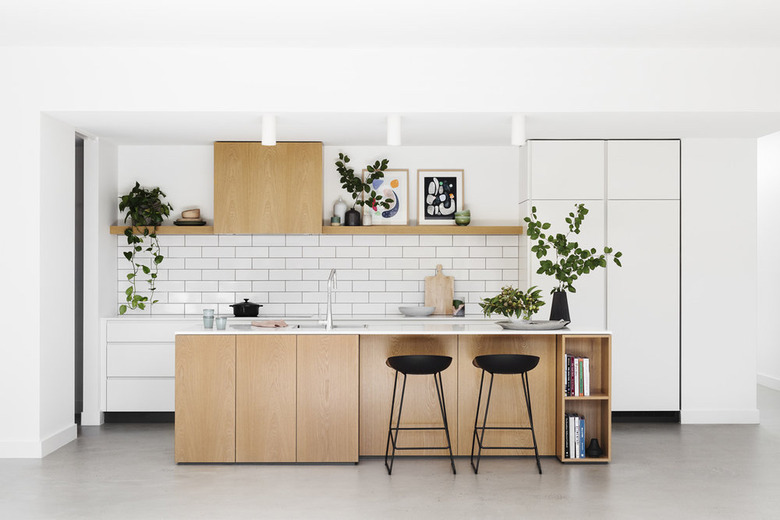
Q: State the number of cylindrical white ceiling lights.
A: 3